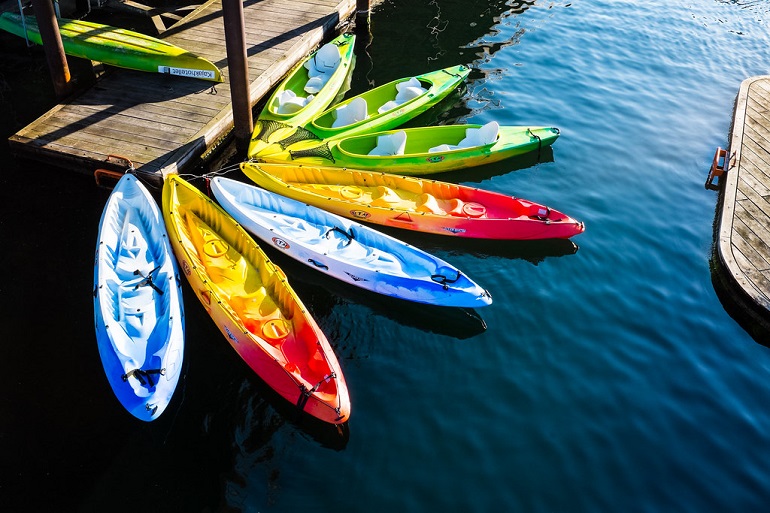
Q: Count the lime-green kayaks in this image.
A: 4